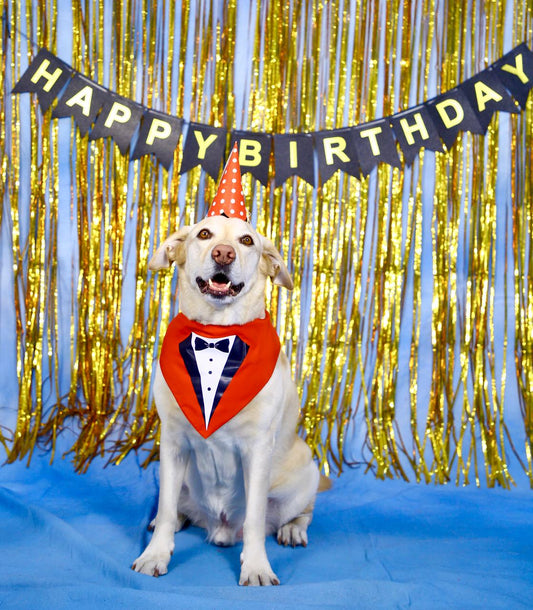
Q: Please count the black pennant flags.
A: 13